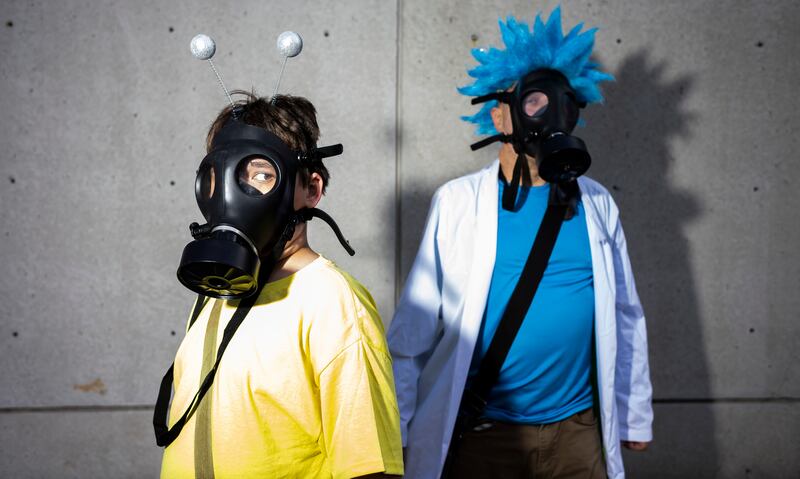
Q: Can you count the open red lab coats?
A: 0